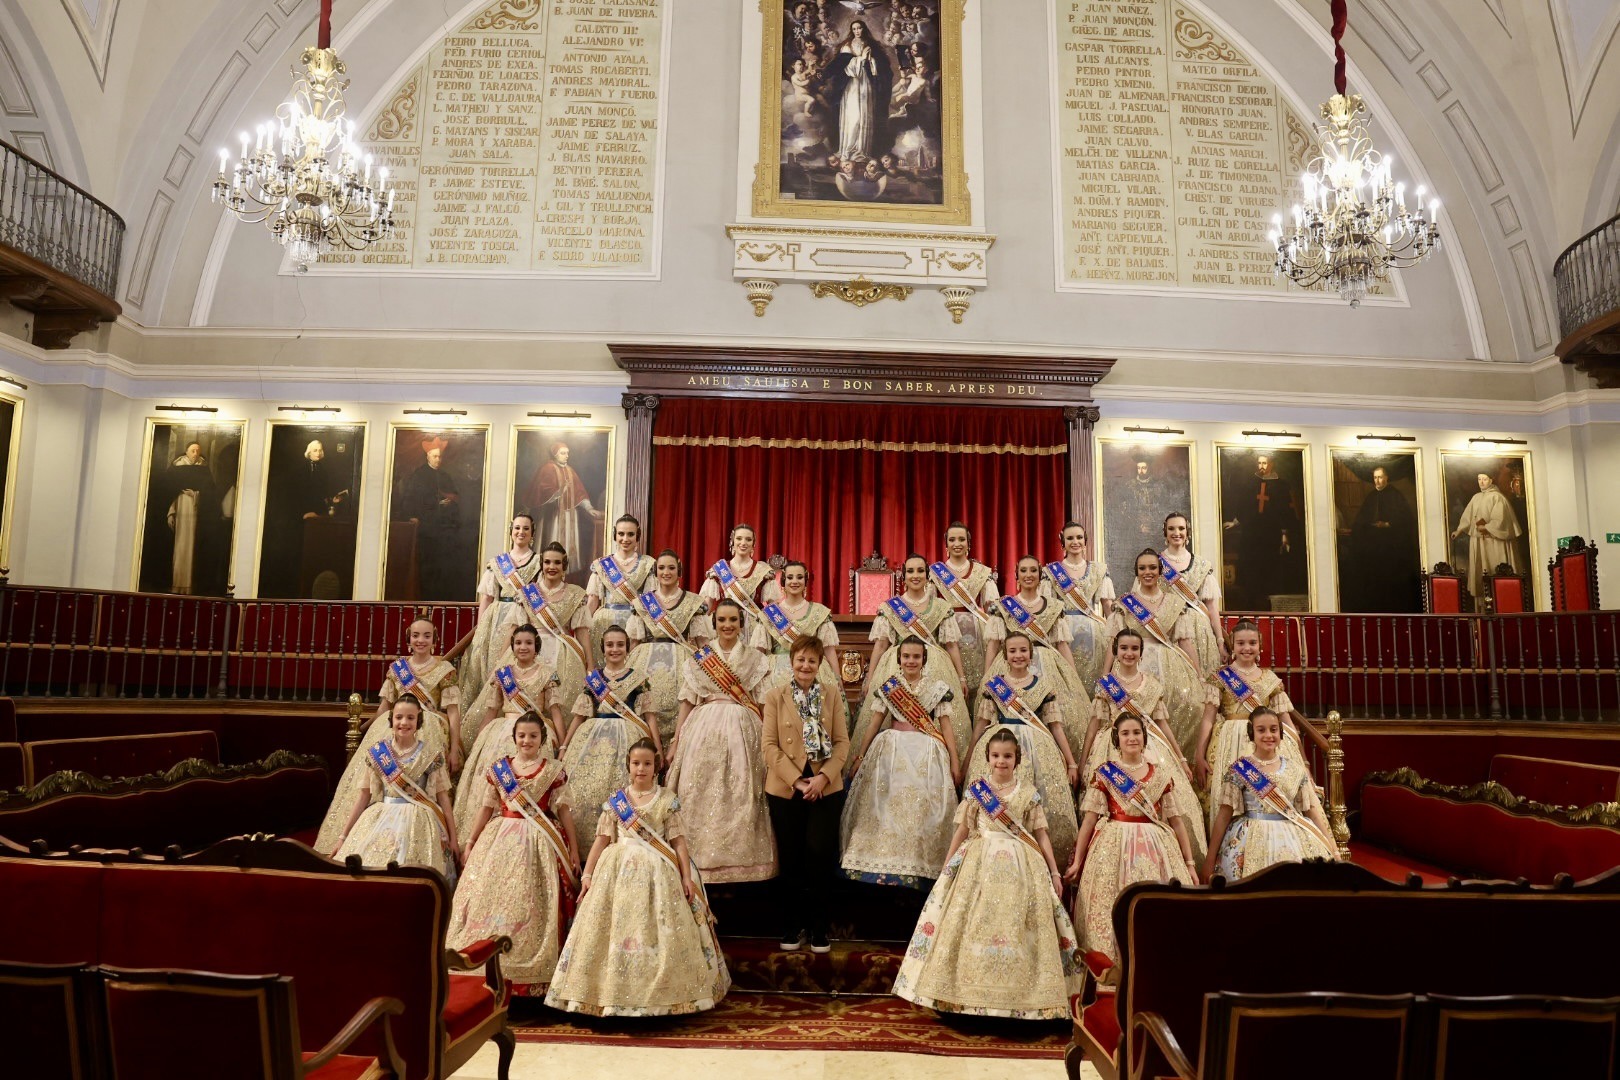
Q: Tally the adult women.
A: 14